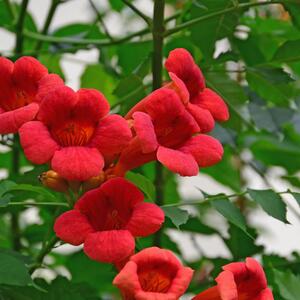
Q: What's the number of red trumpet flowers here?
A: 7